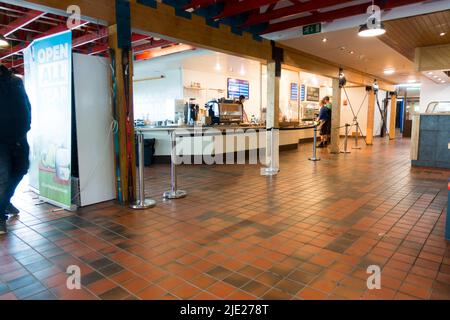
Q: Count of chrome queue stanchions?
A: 6